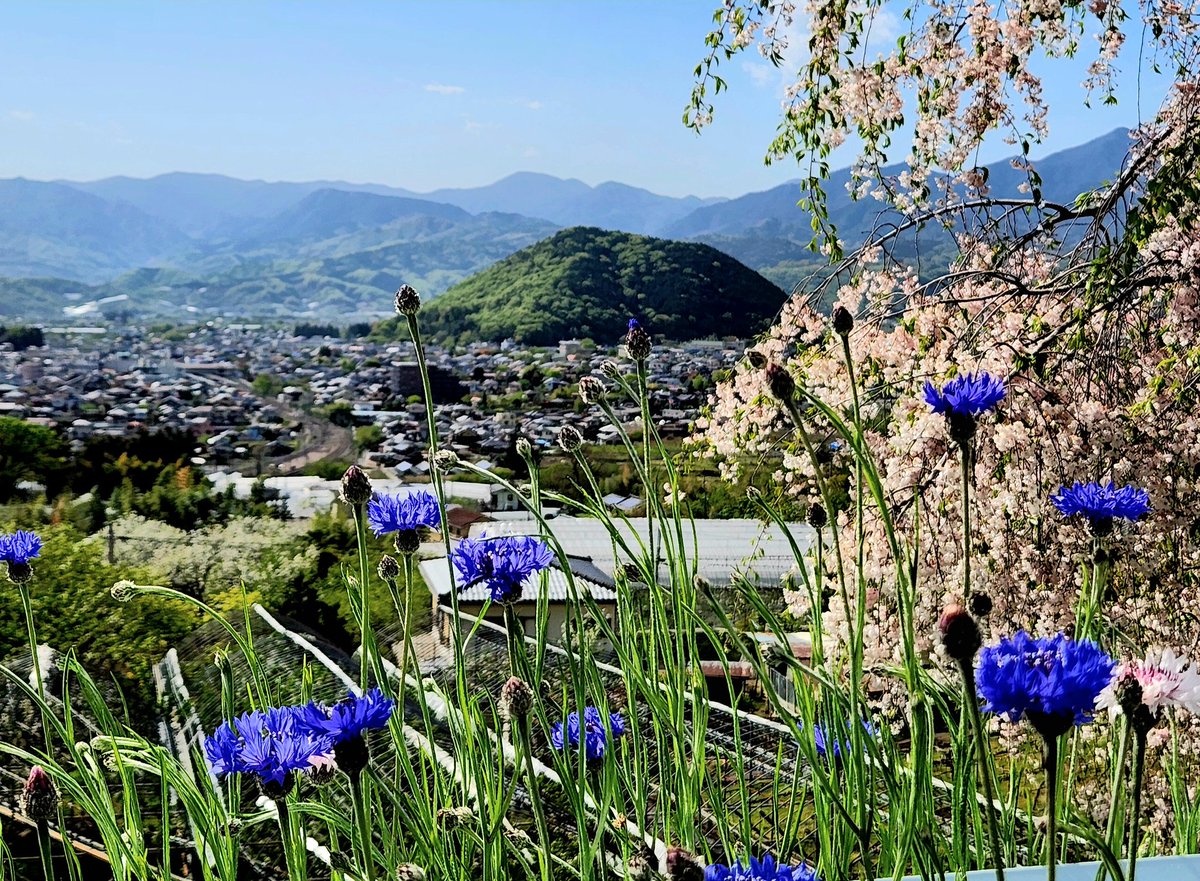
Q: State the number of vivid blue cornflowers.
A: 11